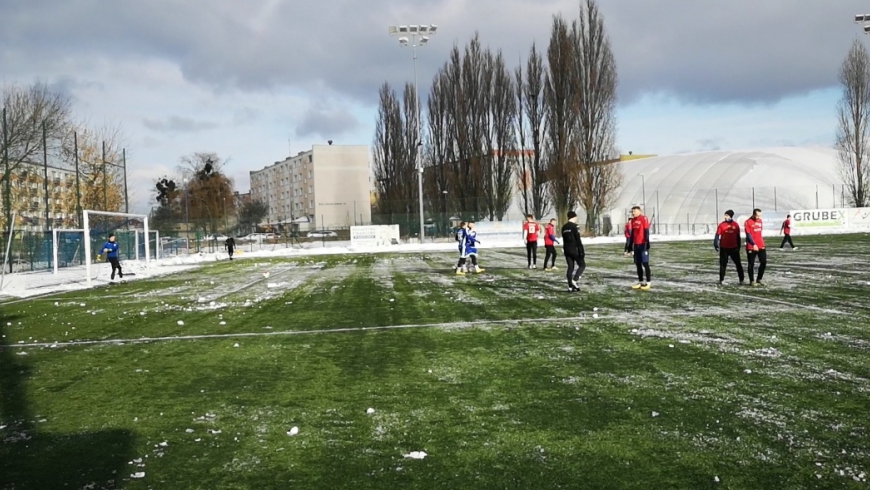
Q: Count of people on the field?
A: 12